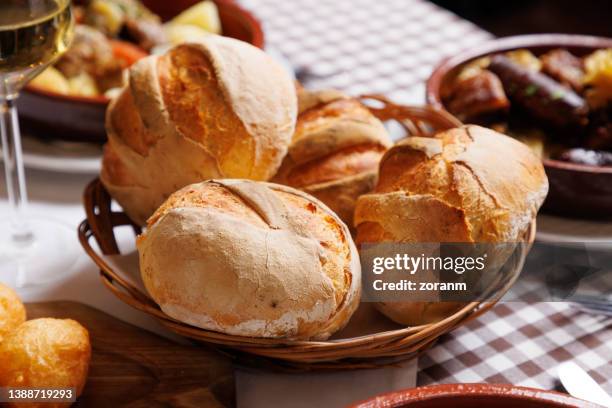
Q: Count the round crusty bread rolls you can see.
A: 4